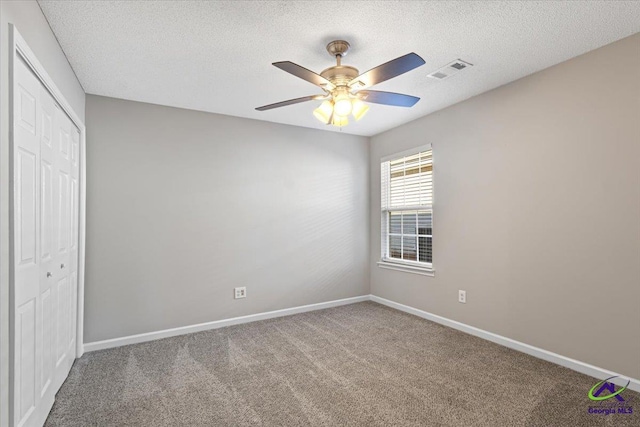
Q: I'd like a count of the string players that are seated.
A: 0